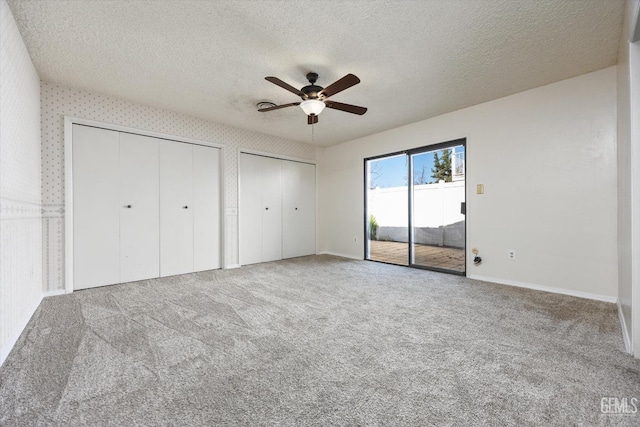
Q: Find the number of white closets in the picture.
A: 2